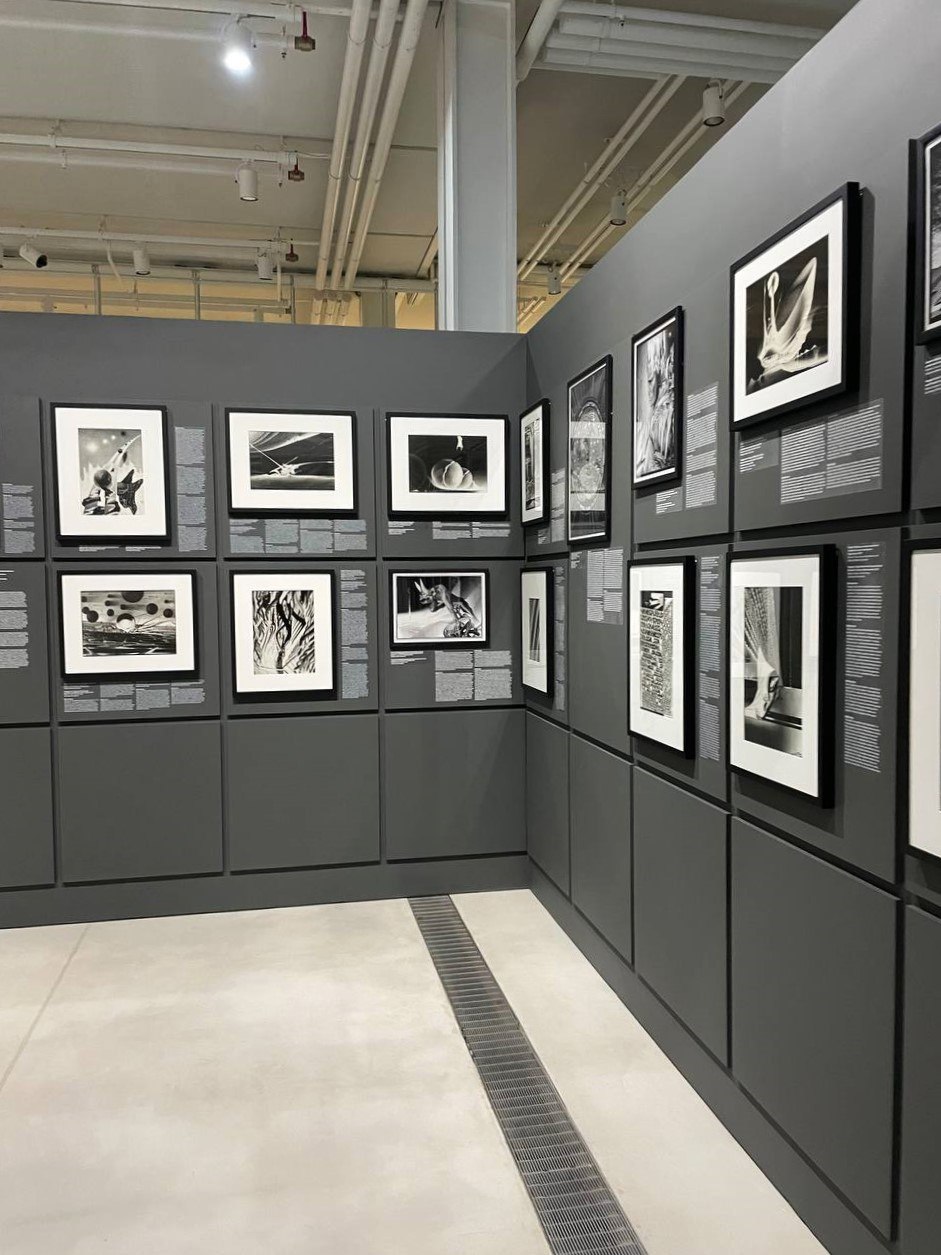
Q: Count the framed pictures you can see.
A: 15